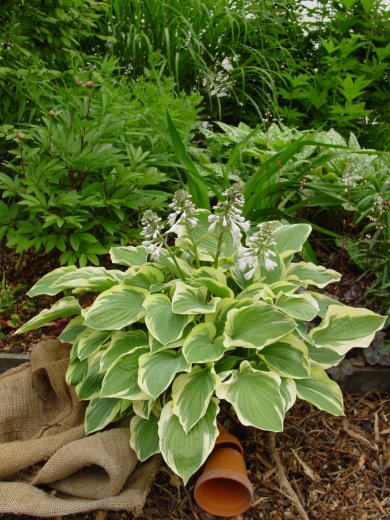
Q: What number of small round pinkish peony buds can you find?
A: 4